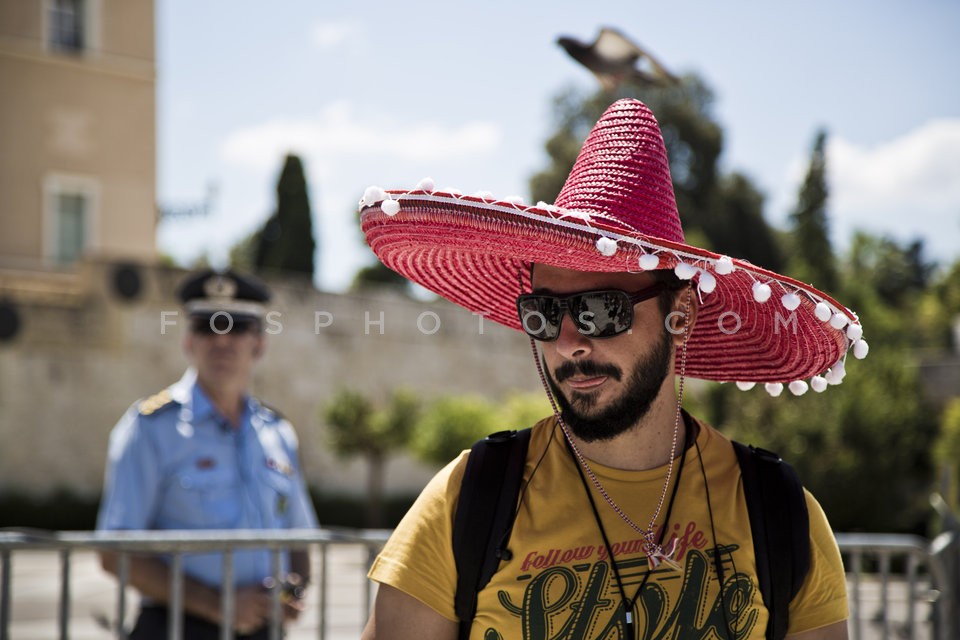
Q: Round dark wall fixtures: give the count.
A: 2